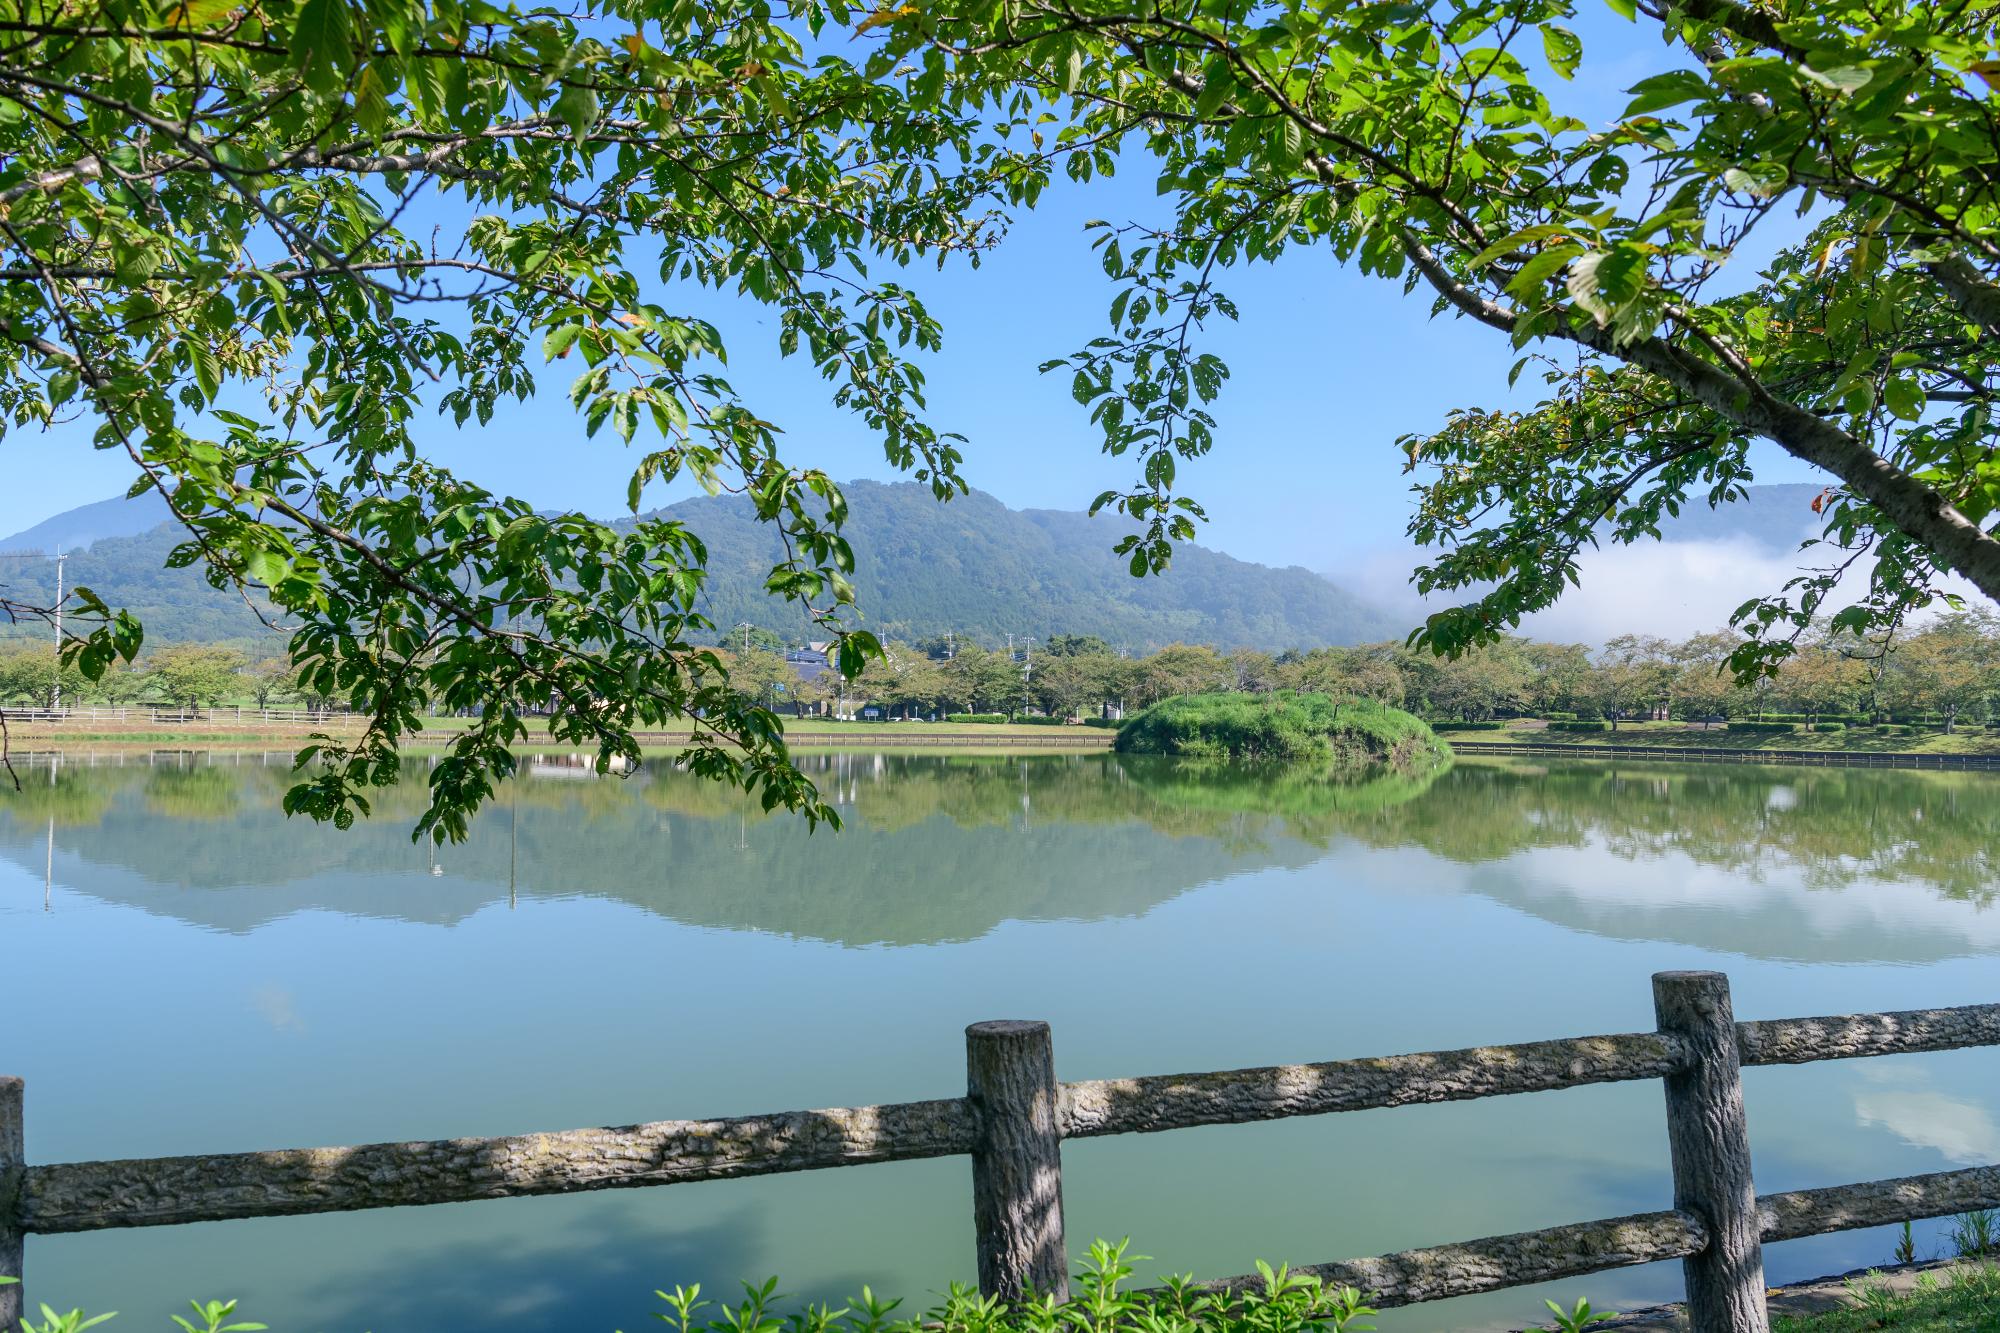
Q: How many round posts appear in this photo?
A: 3